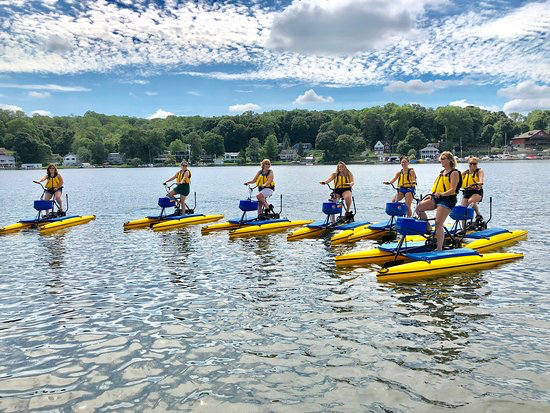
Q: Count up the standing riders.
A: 0